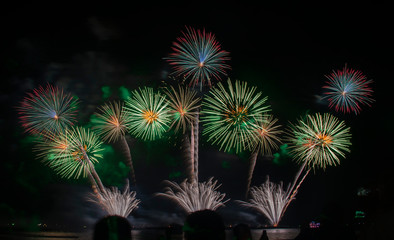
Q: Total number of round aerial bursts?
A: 10